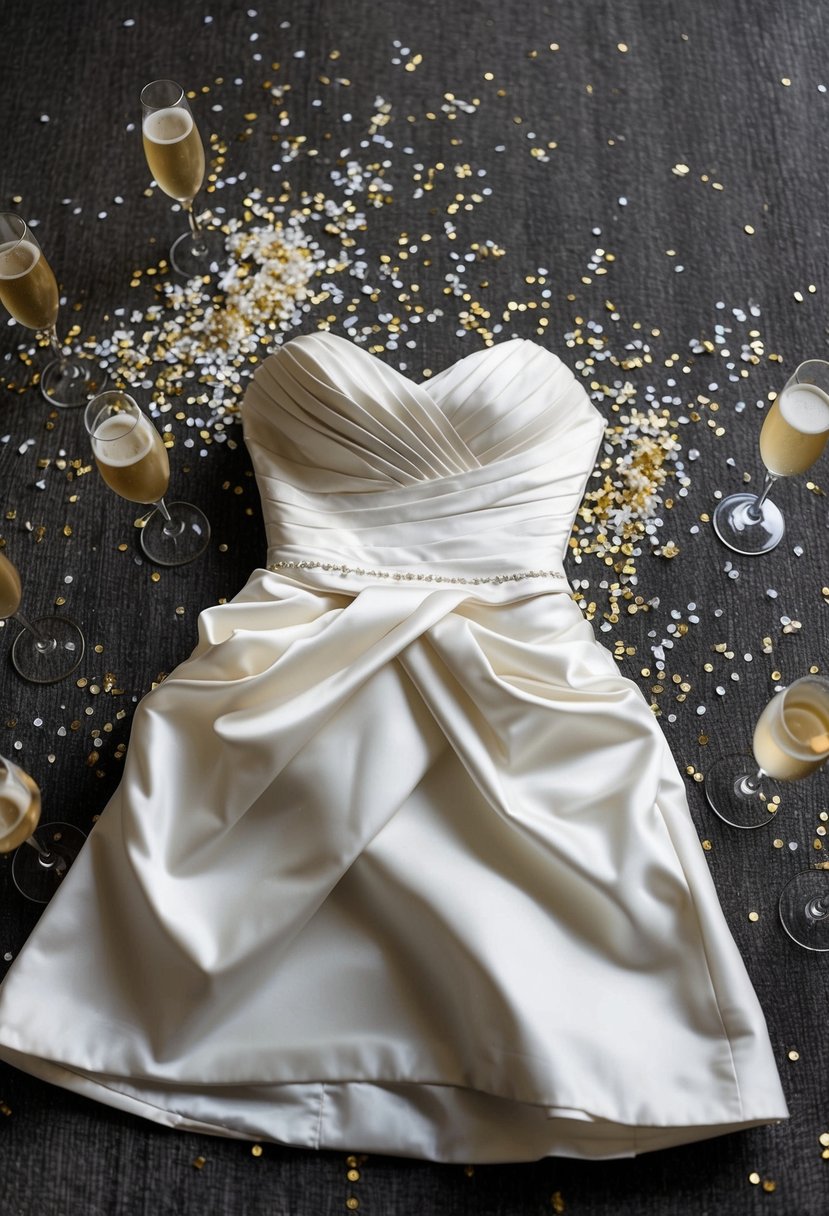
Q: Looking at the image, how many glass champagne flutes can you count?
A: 8